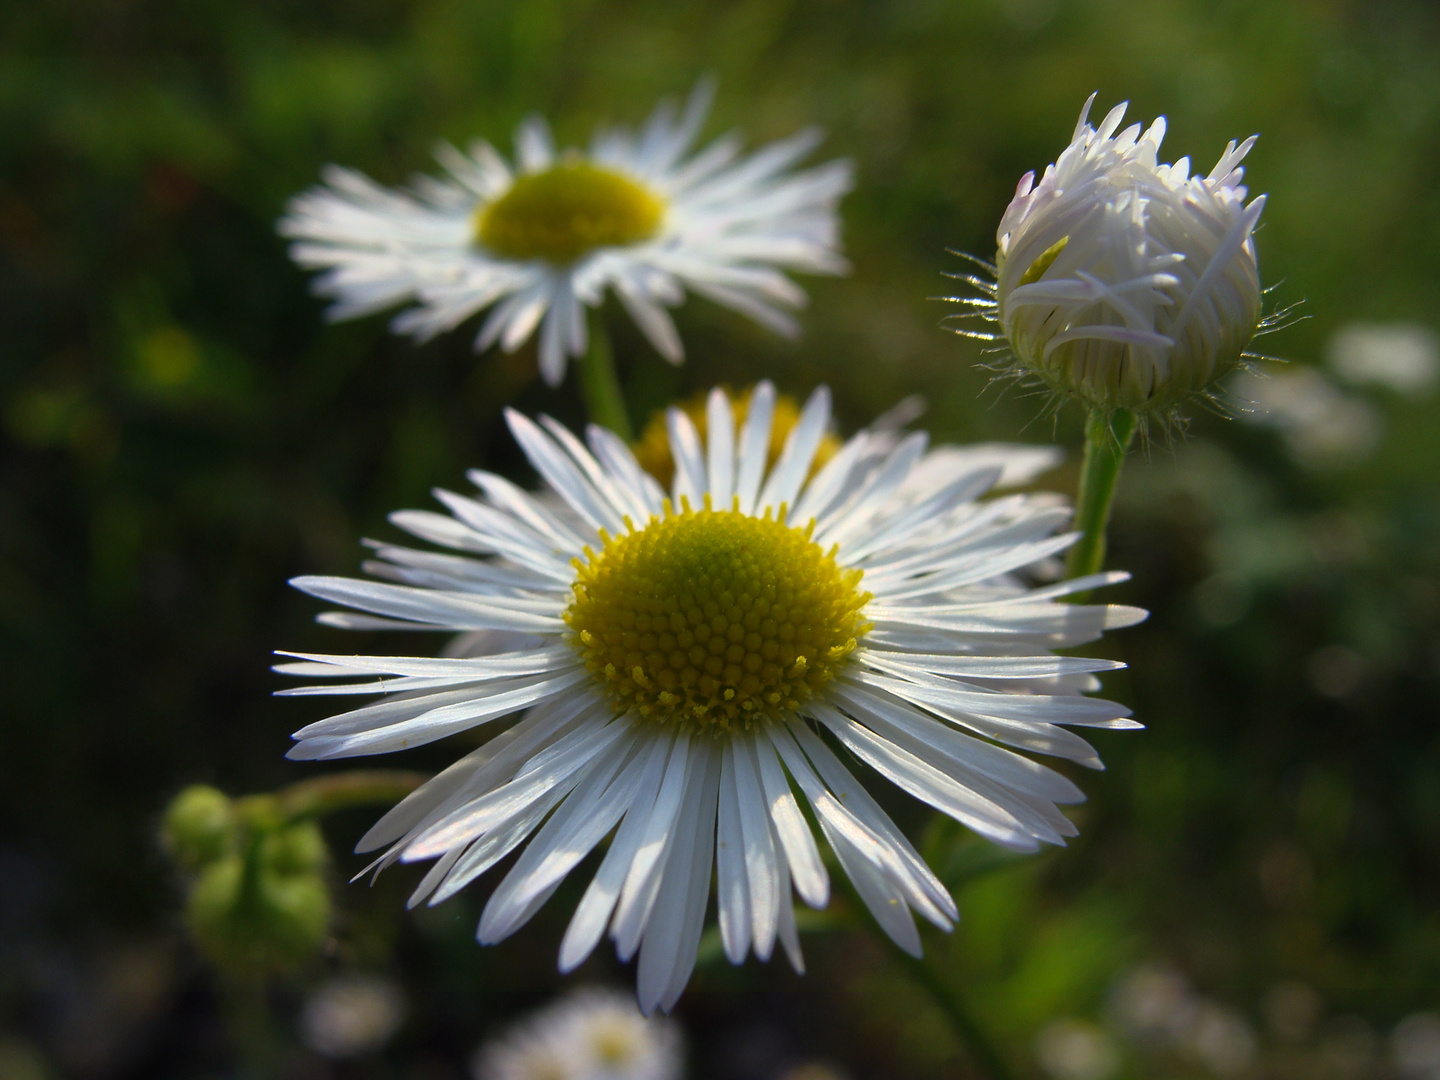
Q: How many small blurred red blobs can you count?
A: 1